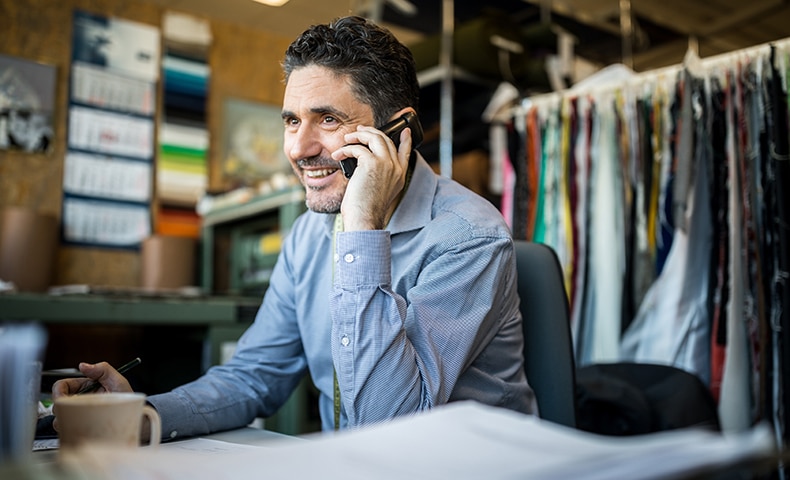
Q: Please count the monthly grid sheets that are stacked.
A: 4